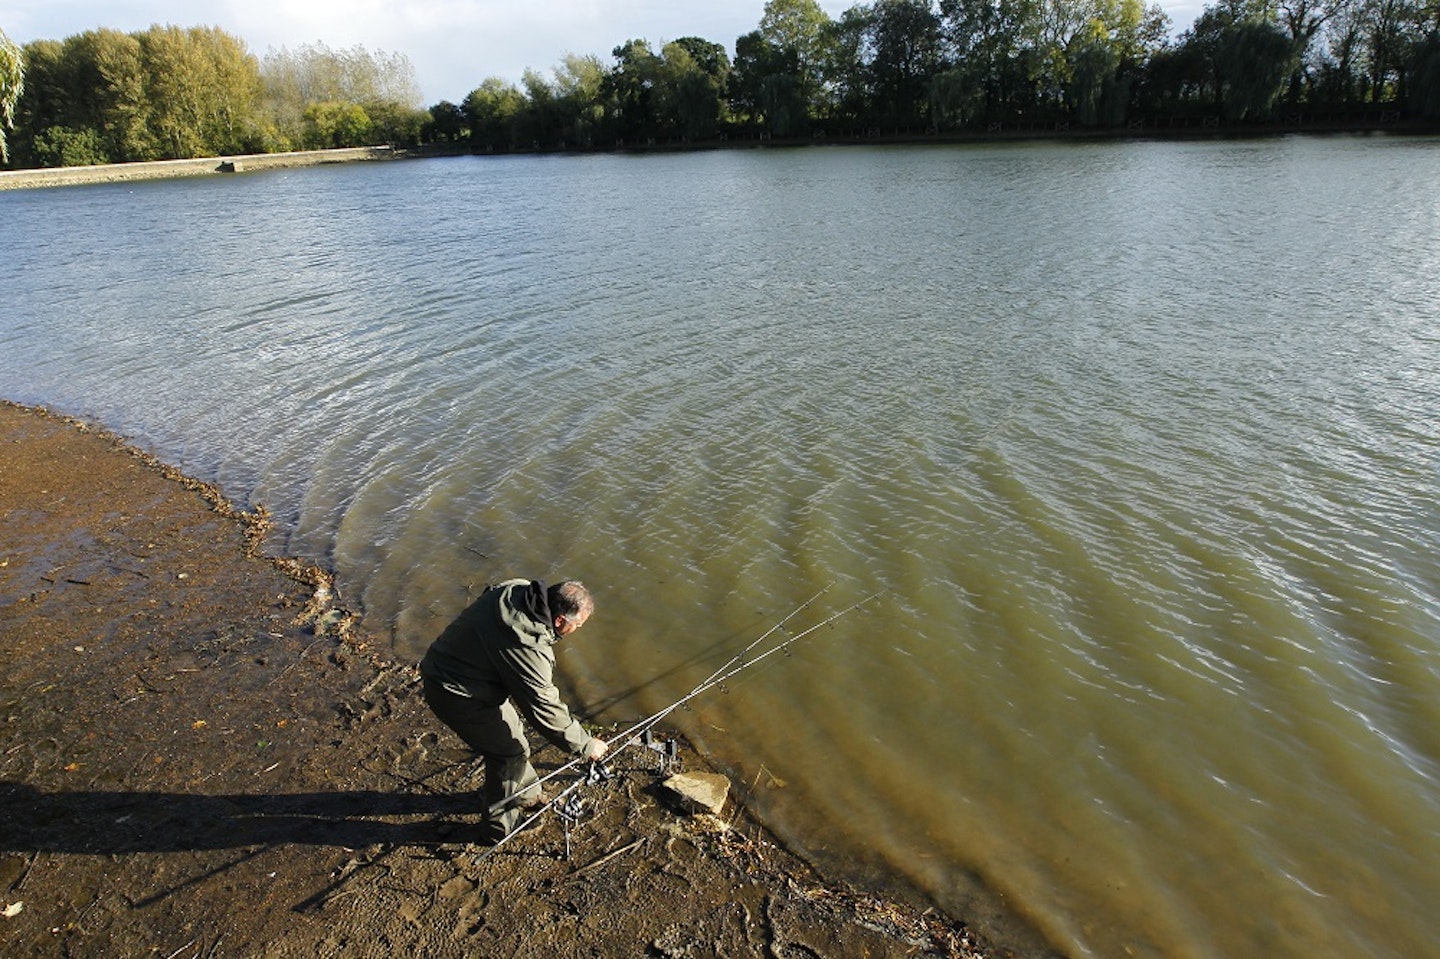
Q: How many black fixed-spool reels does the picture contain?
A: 2